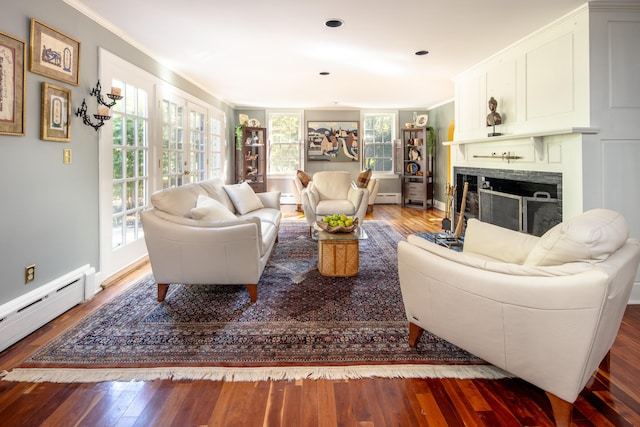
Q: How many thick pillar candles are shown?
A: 2